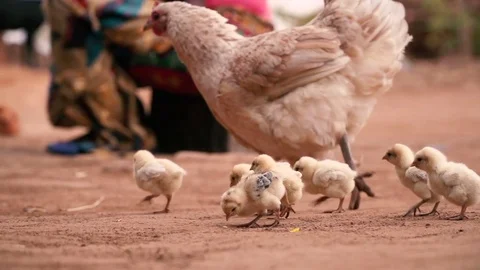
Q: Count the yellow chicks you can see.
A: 7